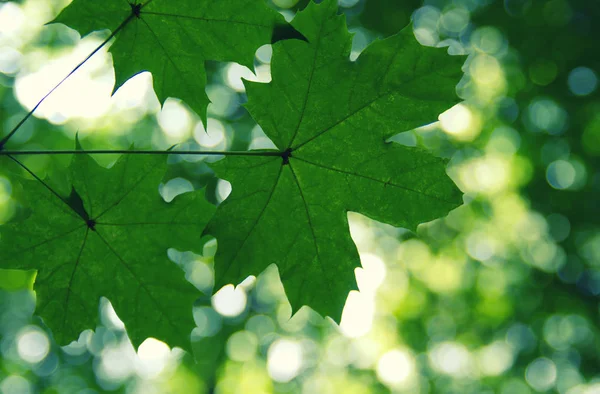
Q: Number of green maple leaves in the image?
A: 3